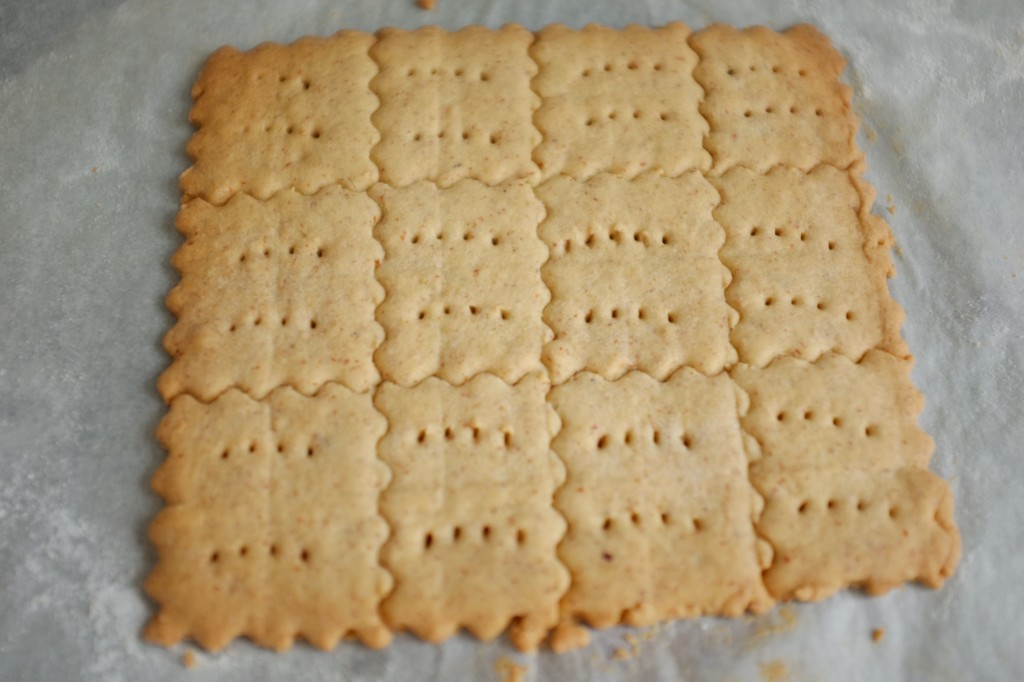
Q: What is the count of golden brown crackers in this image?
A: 12